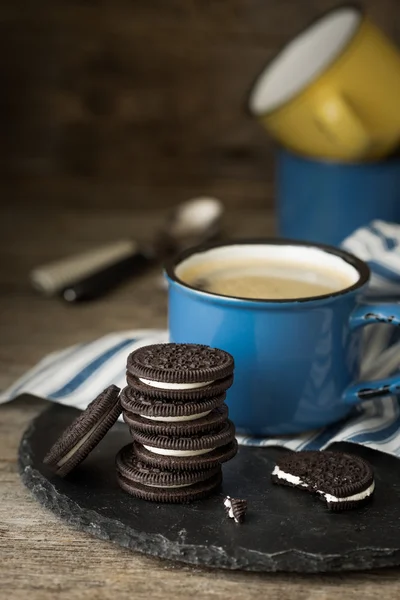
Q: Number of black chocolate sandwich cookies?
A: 6